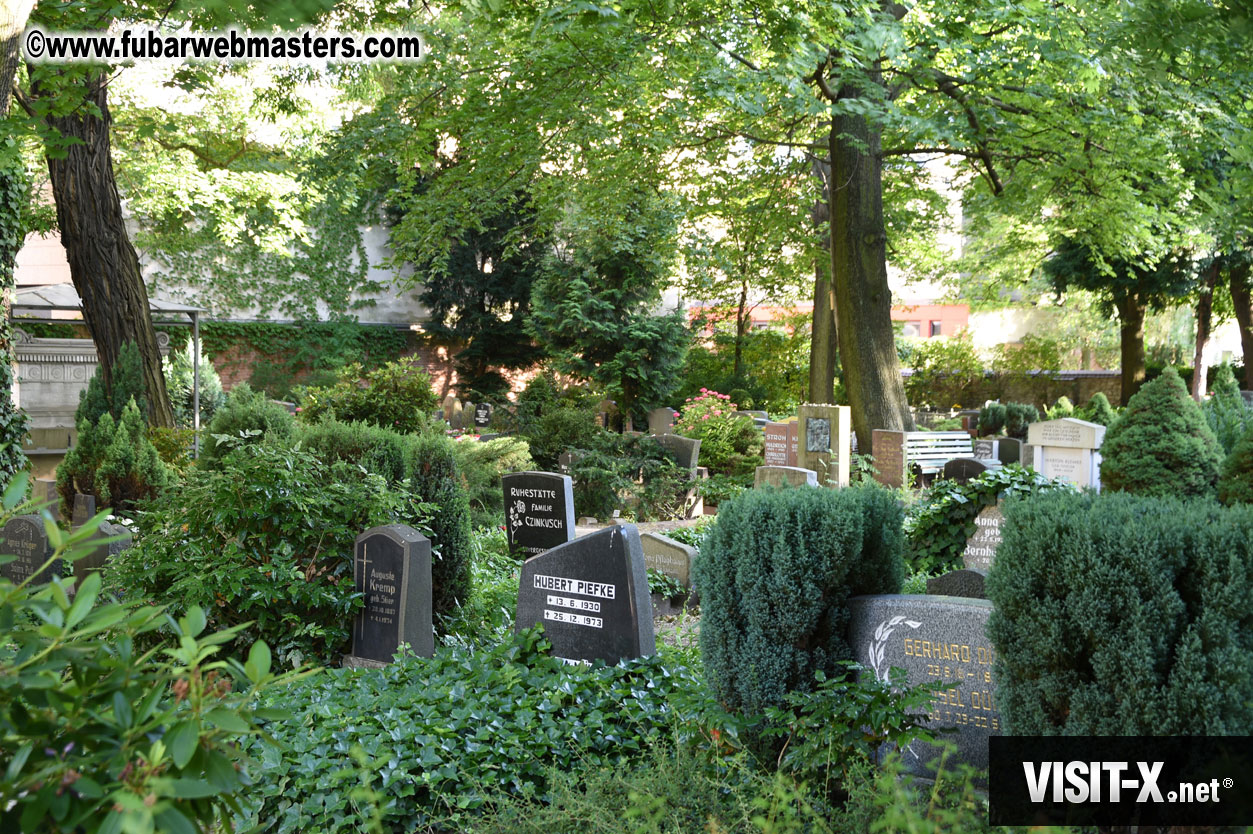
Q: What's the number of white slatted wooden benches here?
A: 1